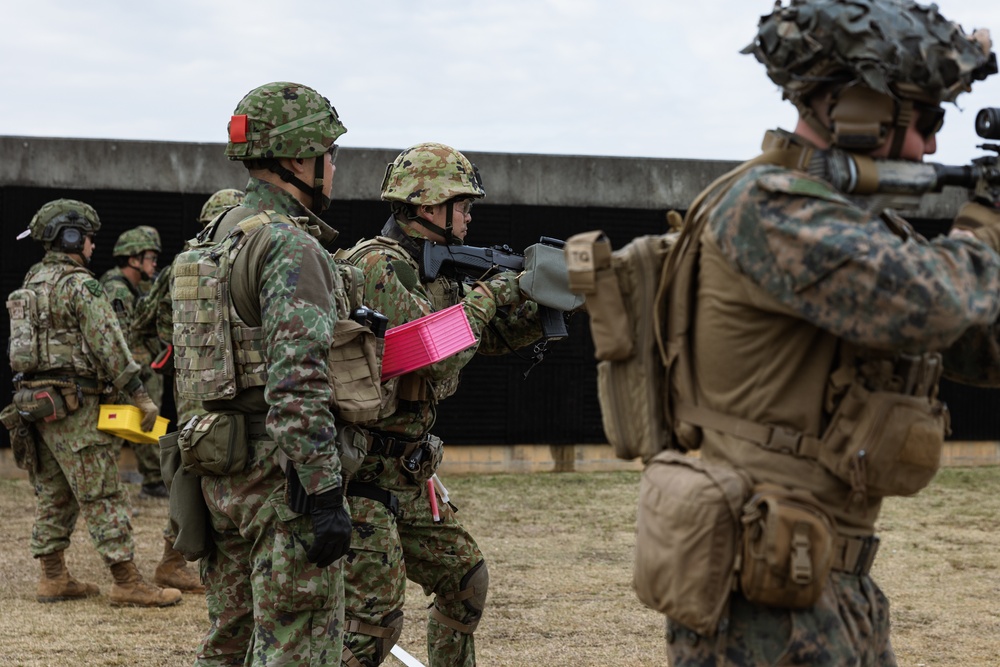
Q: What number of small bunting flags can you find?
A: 0